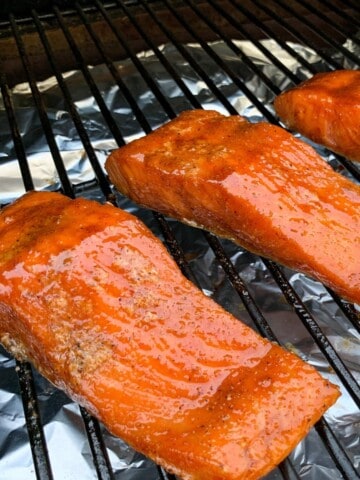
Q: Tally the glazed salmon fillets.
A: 3